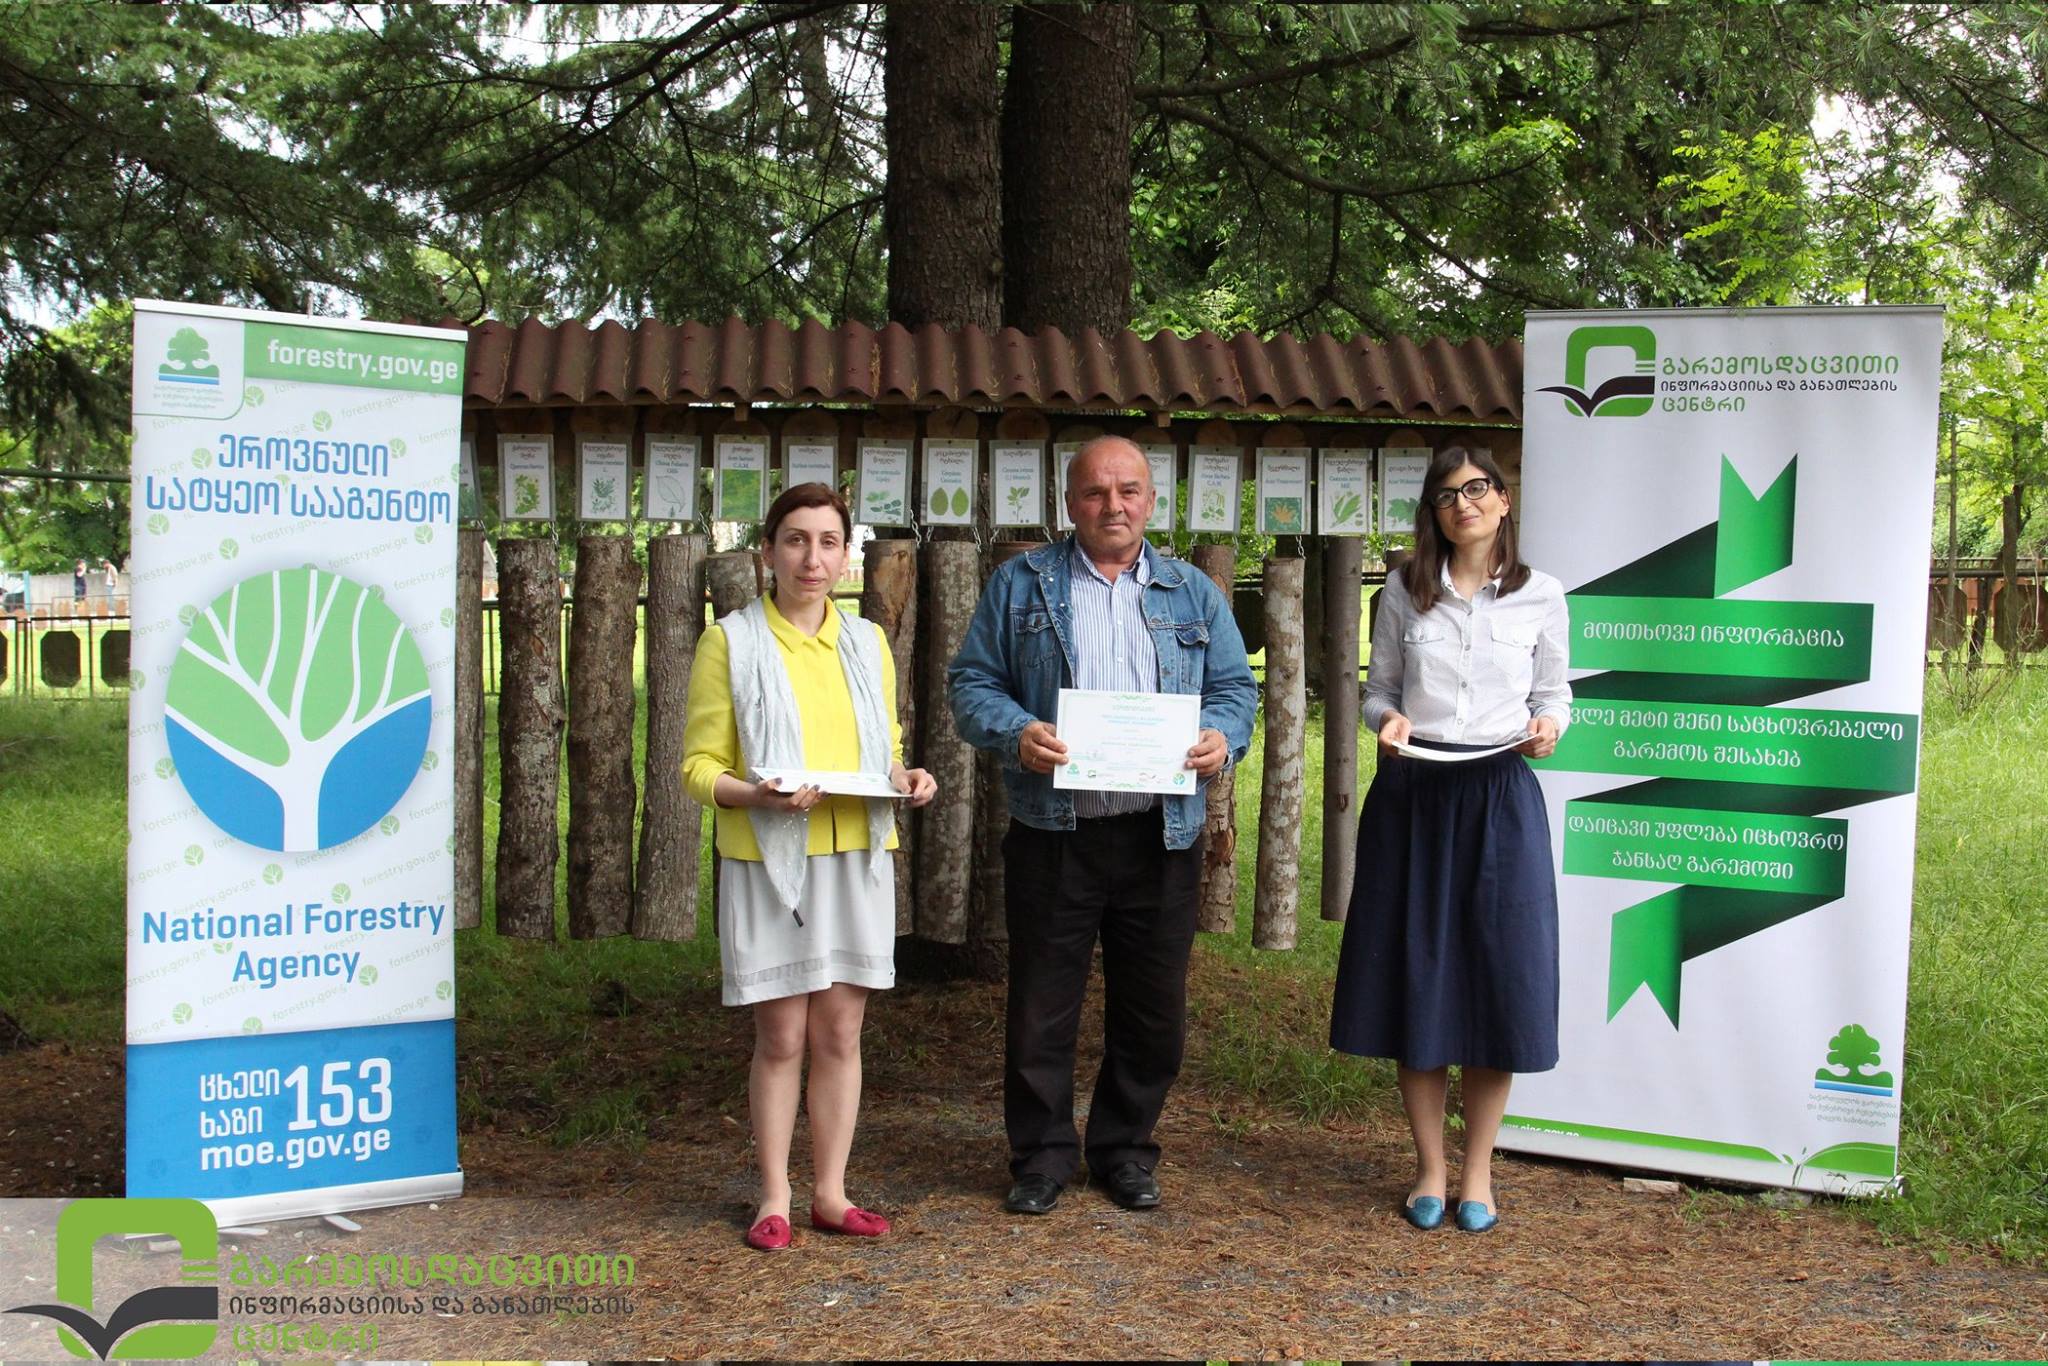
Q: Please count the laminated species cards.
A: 15